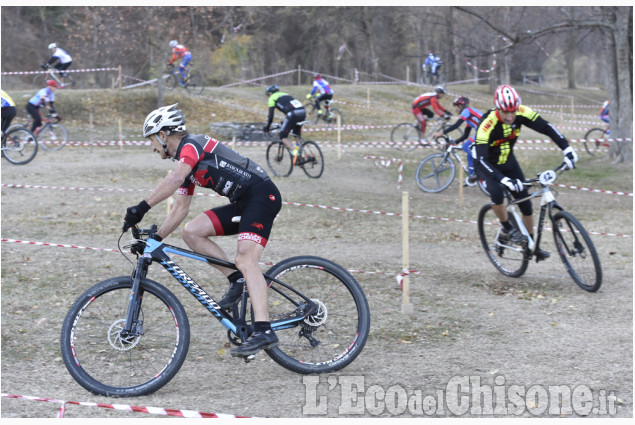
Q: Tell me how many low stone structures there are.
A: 1